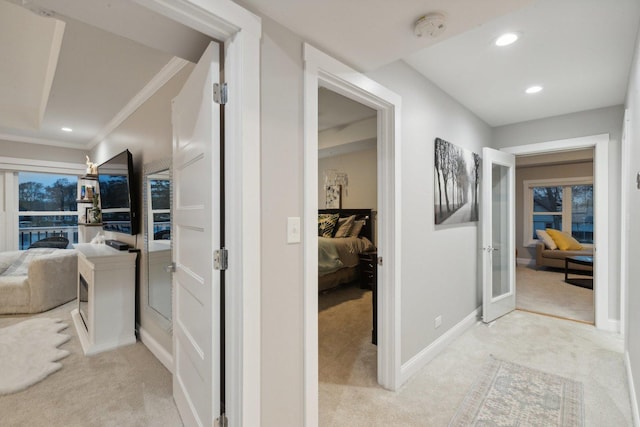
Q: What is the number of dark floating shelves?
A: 3